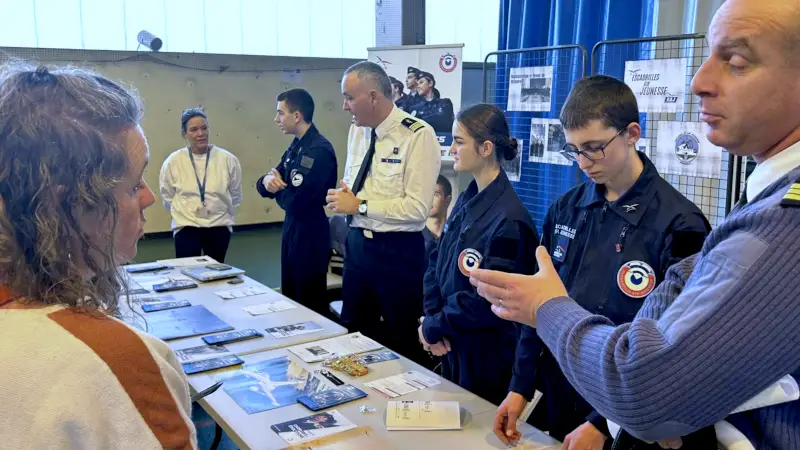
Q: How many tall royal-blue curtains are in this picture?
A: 1